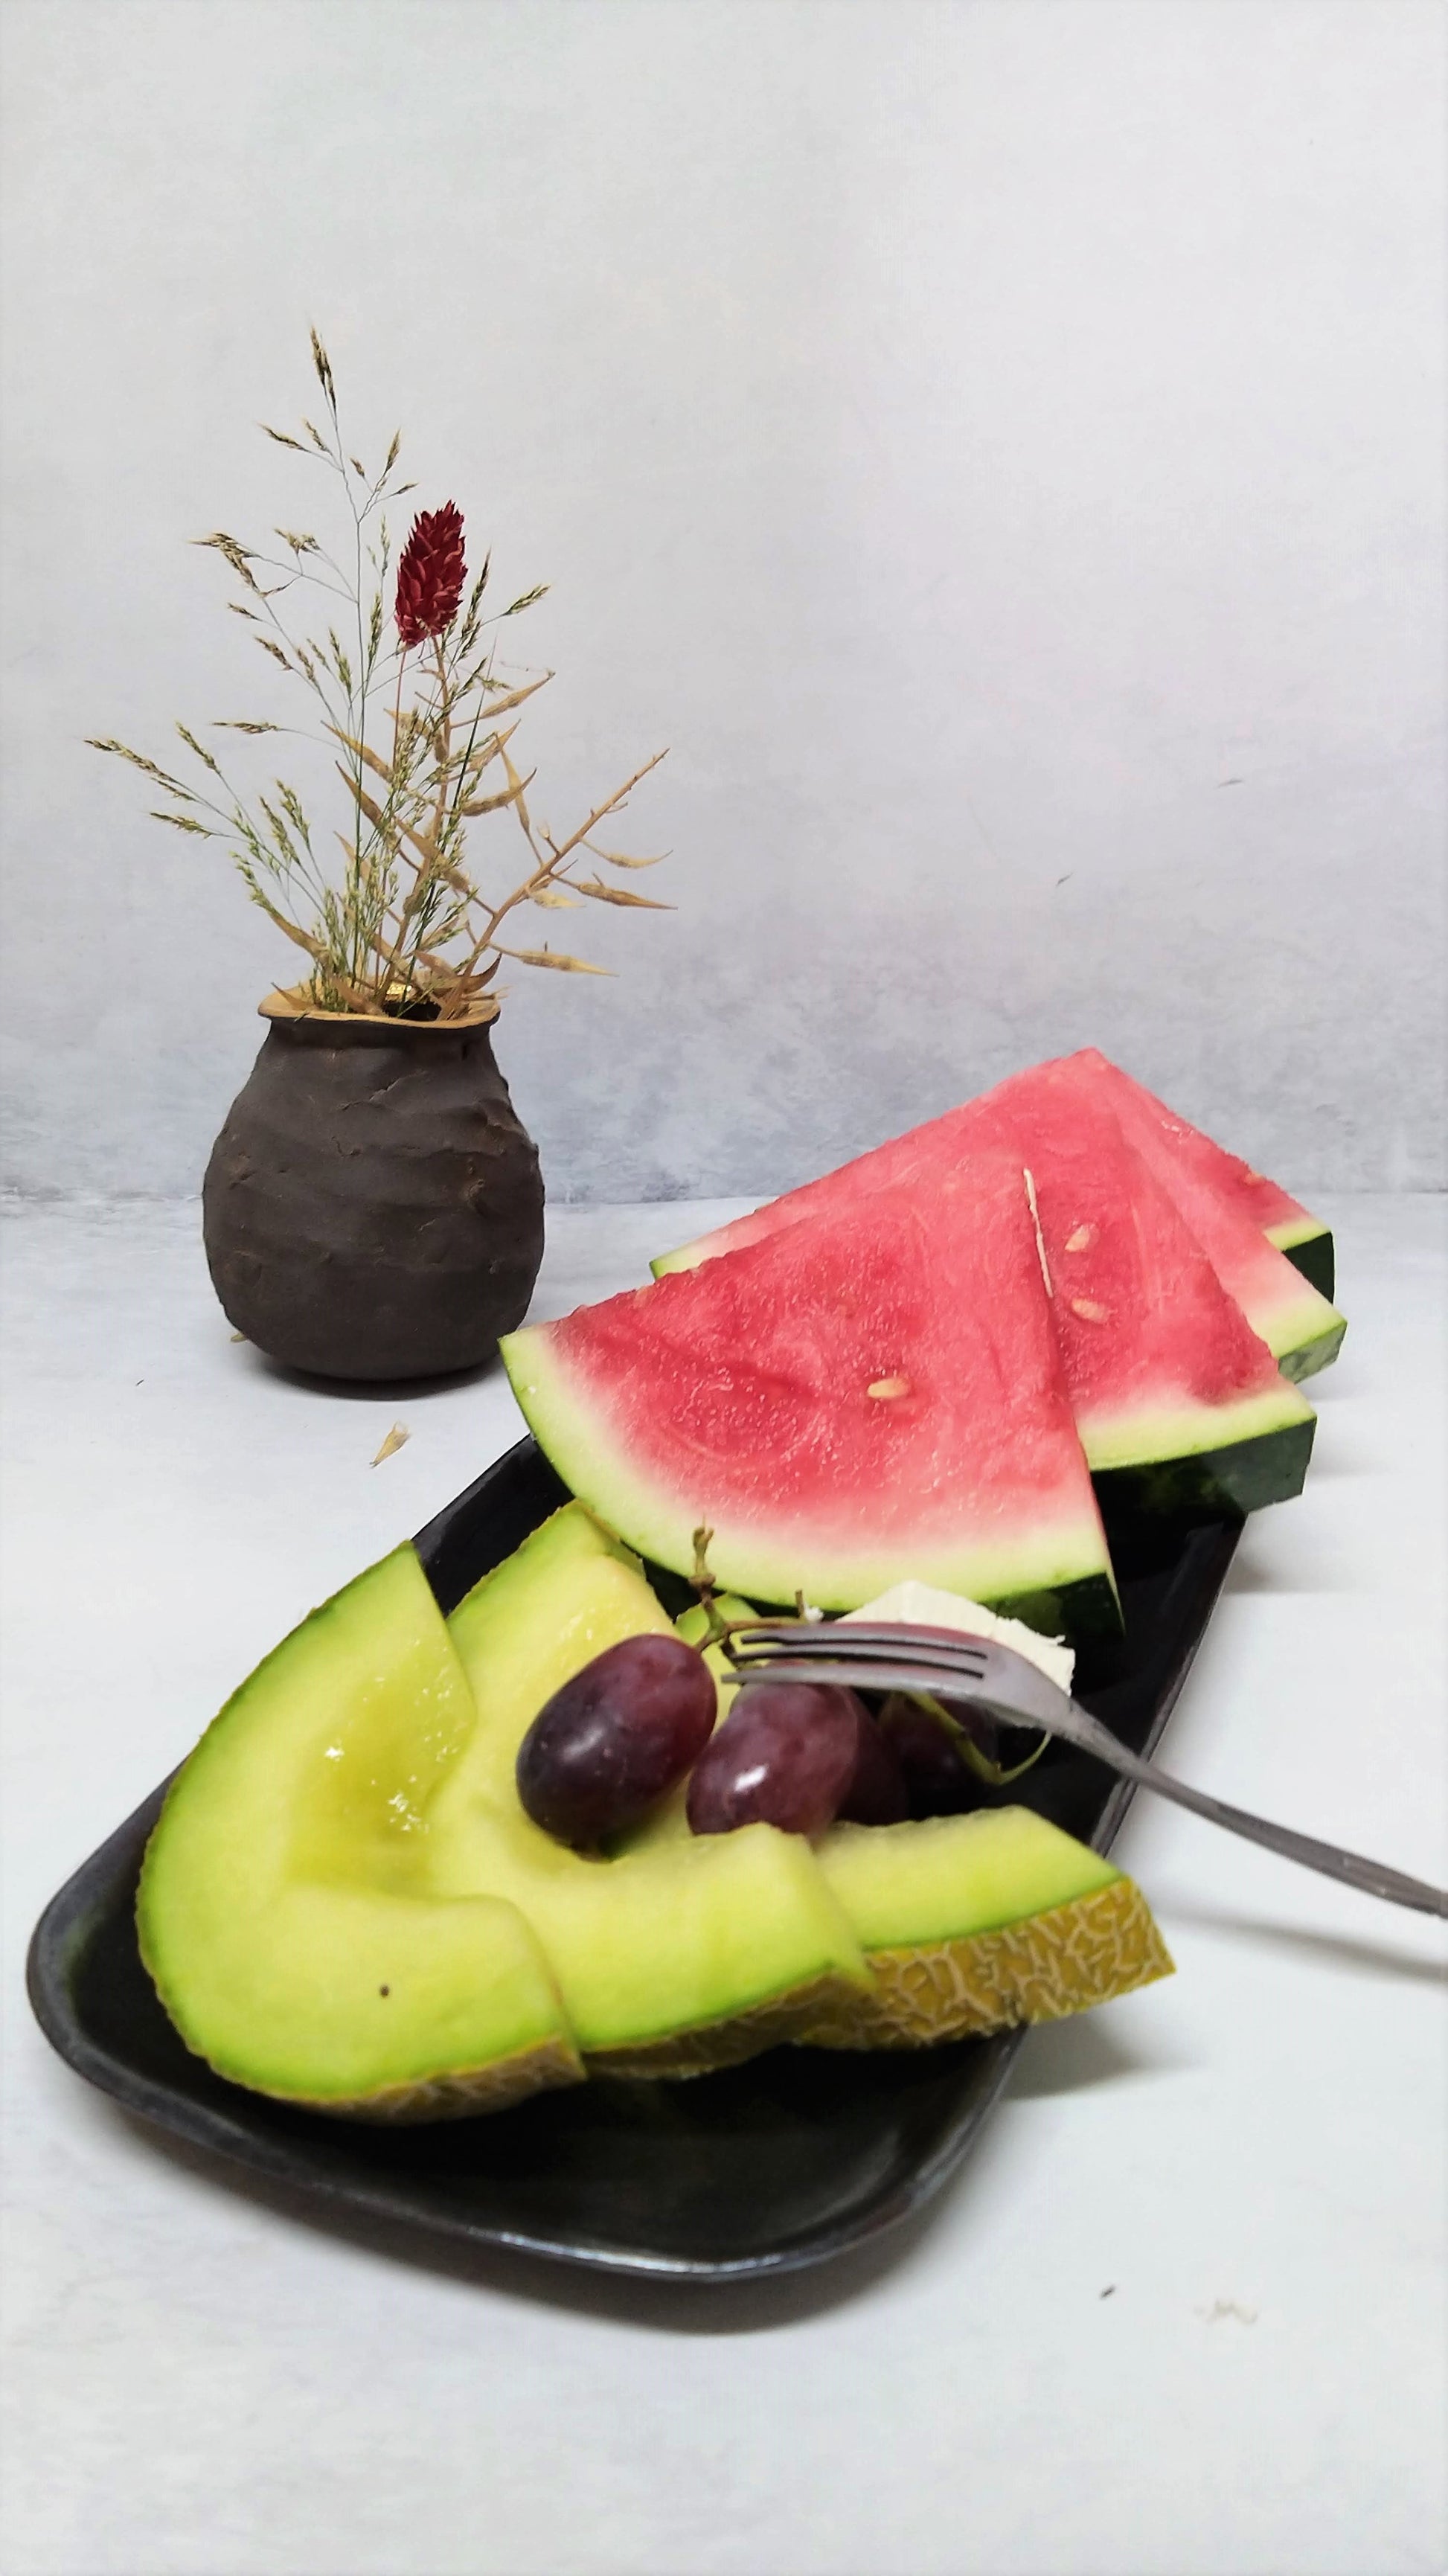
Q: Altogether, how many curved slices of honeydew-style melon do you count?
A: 3